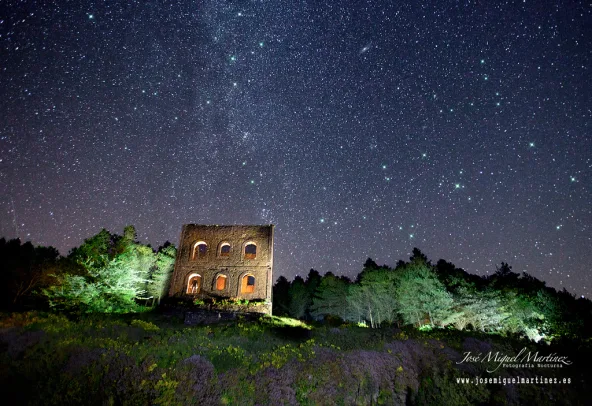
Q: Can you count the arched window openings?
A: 6